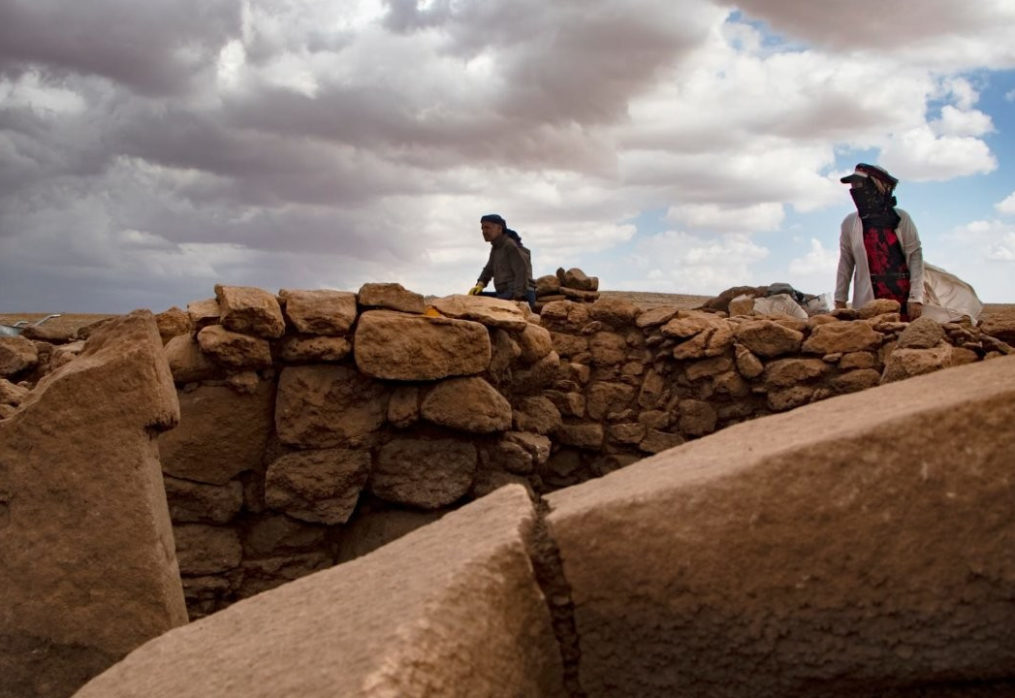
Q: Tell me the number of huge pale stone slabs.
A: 3